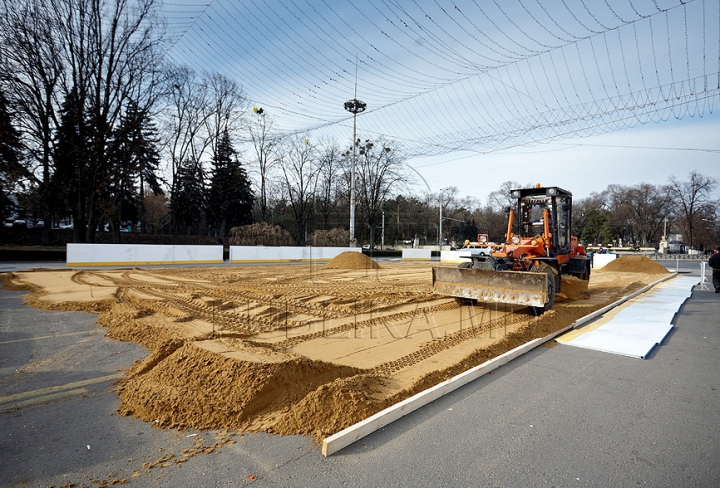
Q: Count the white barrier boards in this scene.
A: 5